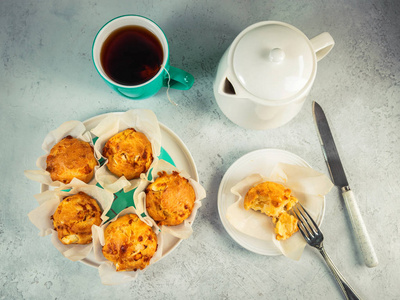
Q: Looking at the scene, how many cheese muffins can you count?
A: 6